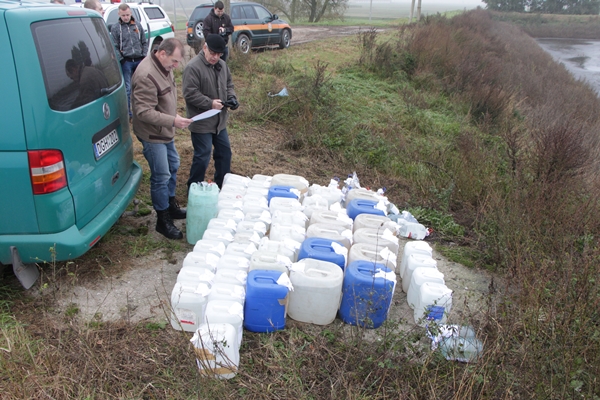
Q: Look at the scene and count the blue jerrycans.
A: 5